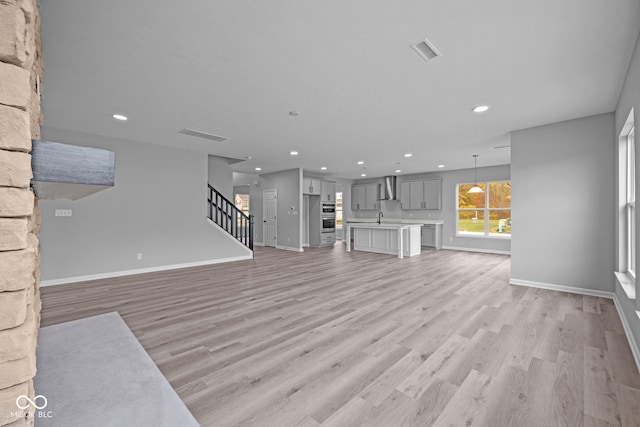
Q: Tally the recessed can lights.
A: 10